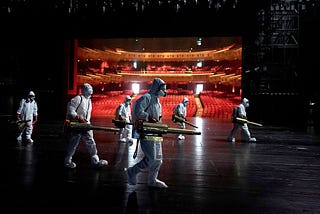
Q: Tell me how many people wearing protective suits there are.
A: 6